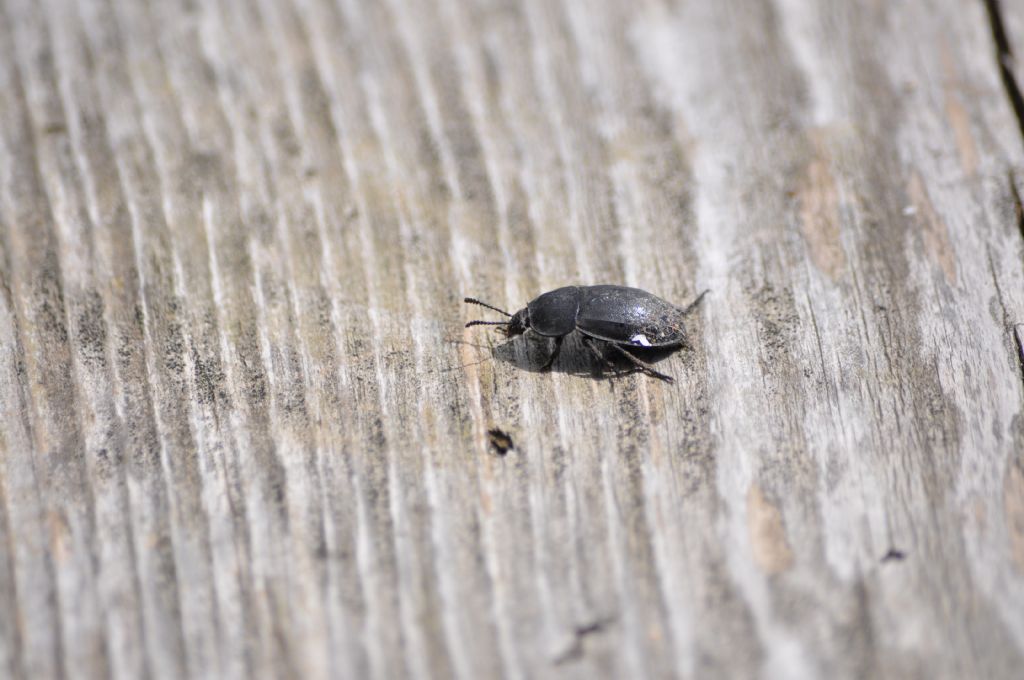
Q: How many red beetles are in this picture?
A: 0